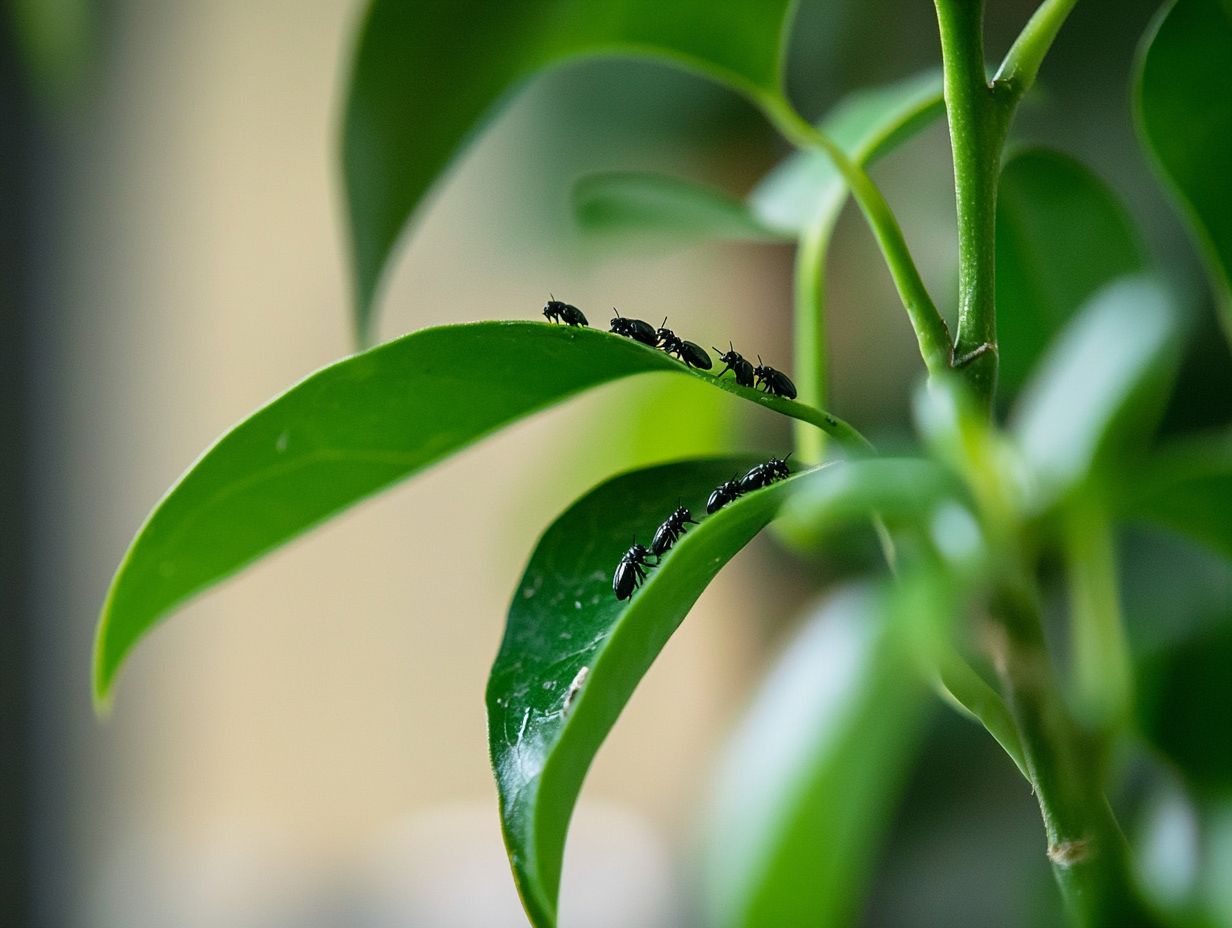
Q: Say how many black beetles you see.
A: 9